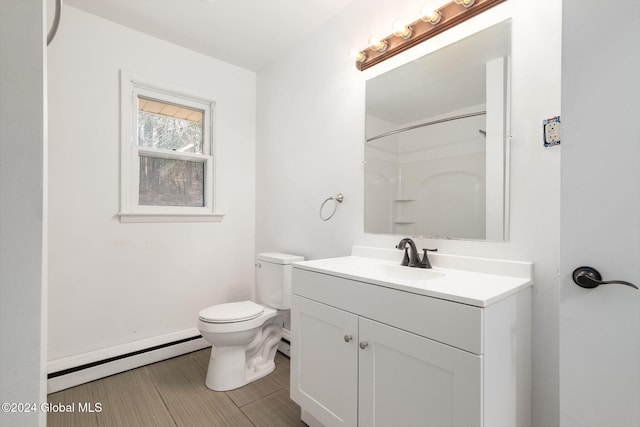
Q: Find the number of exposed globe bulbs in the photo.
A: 5